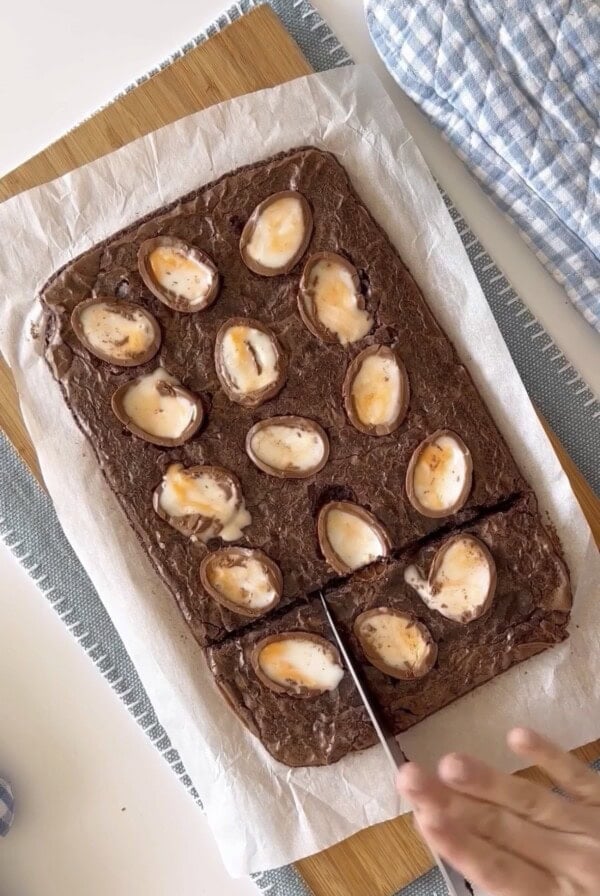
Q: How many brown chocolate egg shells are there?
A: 15